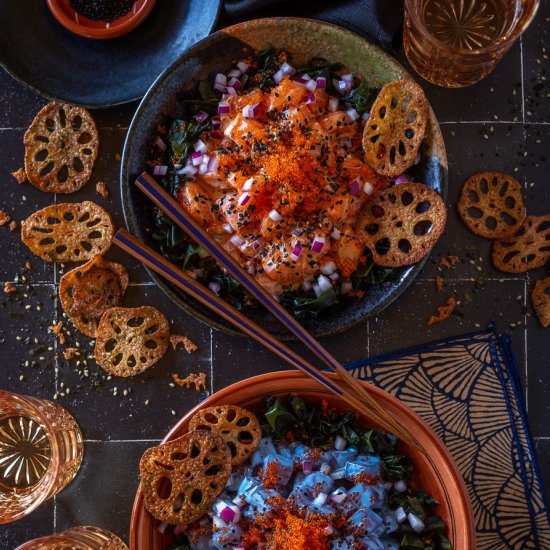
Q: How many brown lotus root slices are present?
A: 11